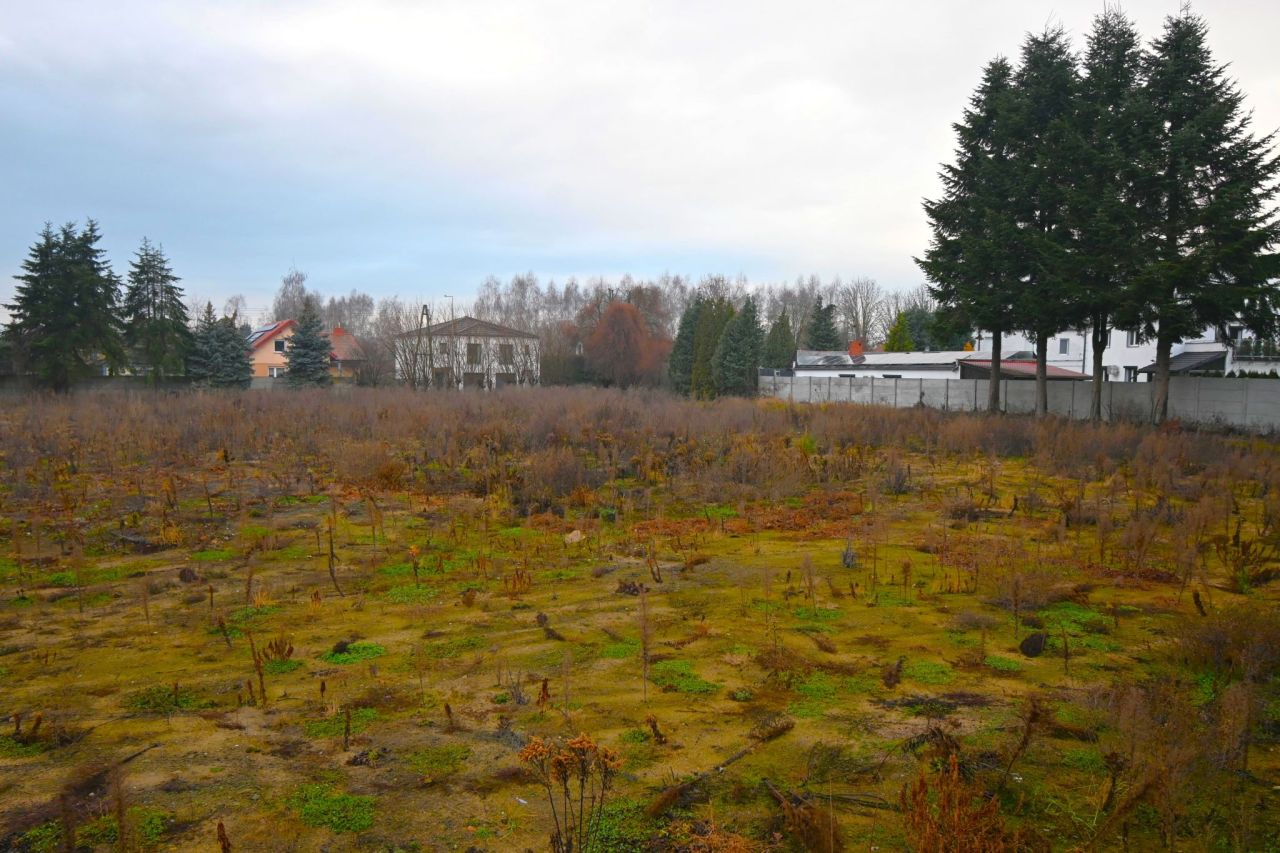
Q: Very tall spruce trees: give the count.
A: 4